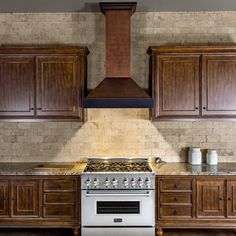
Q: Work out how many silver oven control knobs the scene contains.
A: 8